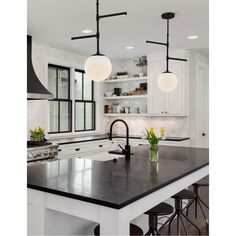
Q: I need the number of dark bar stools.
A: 4